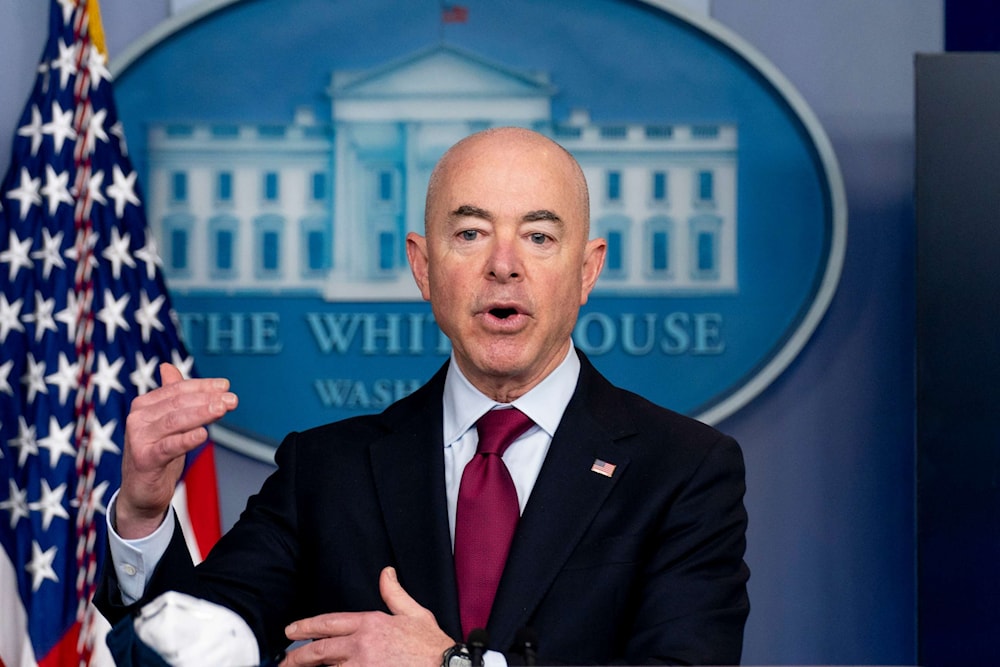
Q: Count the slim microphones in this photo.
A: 2